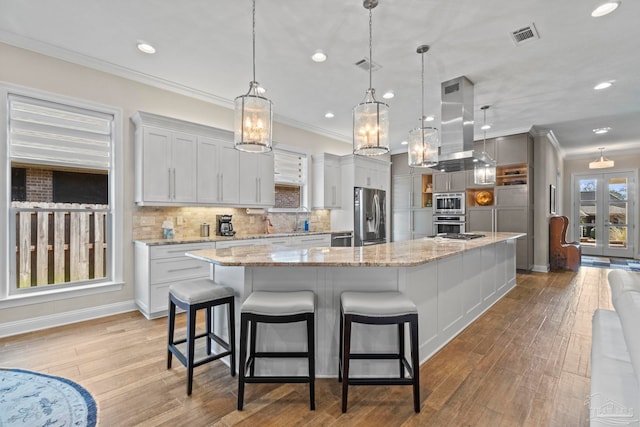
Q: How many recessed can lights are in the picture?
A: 11